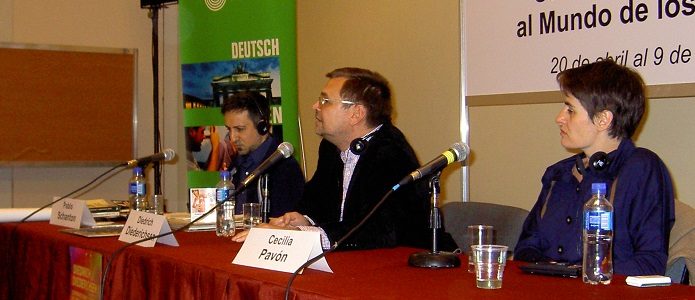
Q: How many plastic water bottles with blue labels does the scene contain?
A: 3